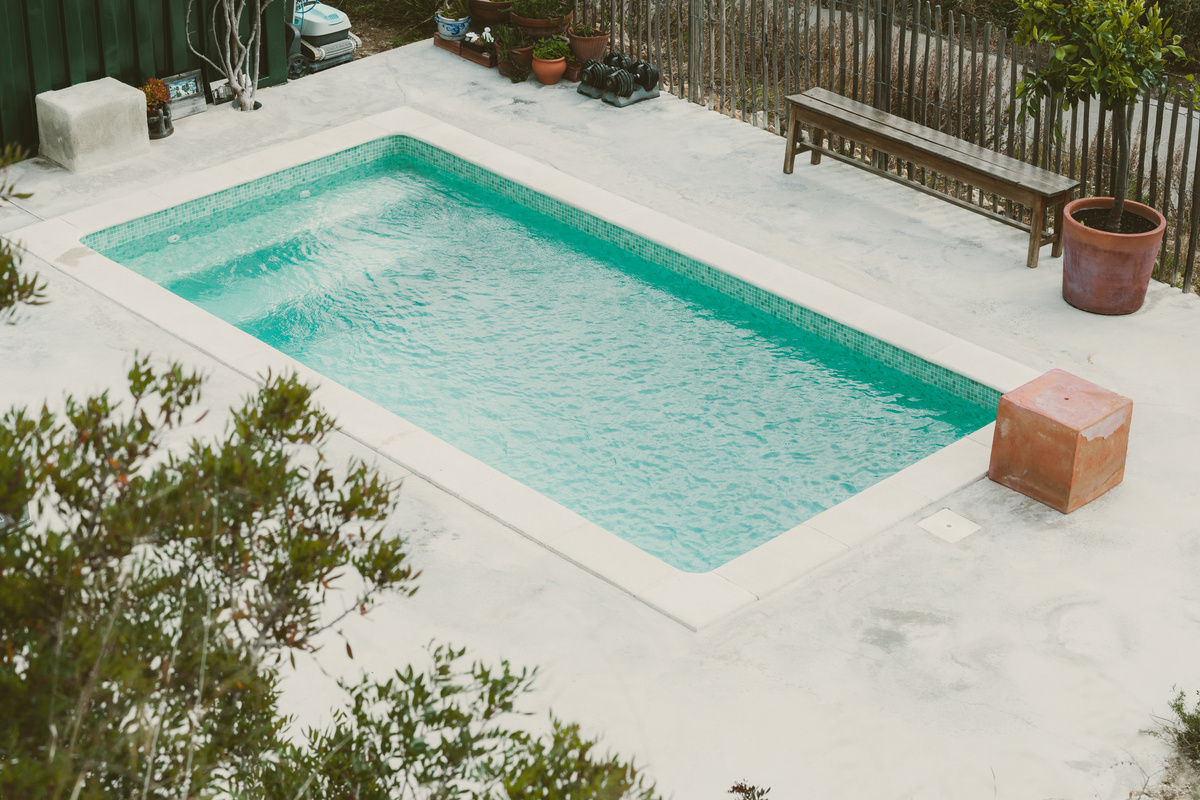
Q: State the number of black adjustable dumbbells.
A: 2